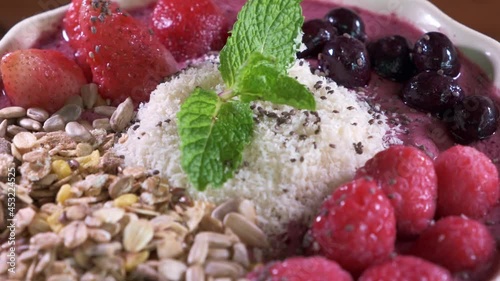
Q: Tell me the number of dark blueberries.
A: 7